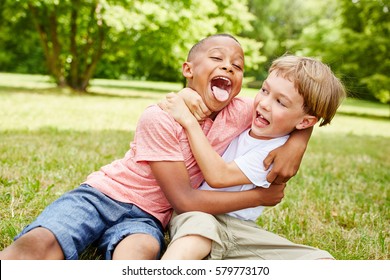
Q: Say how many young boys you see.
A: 2